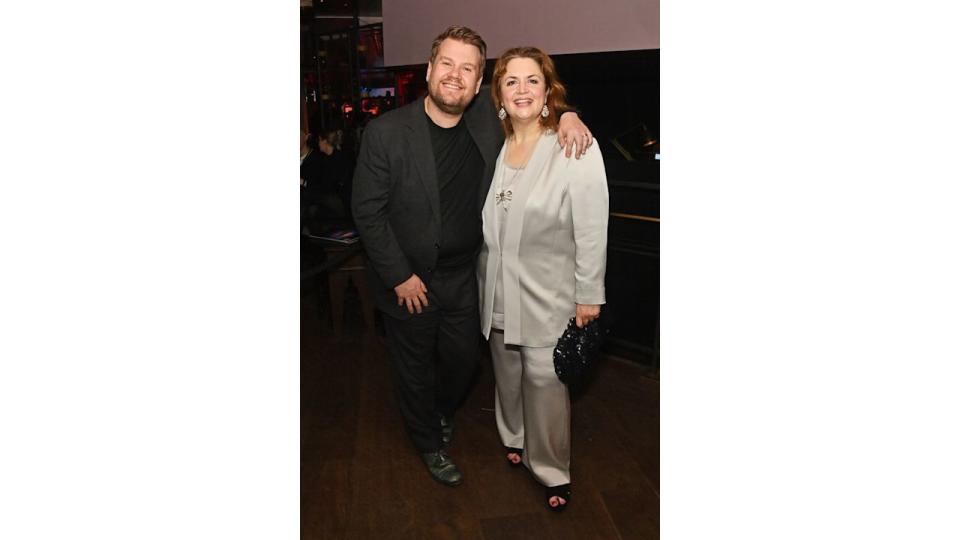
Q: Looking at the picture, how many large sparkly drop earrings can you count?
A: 2